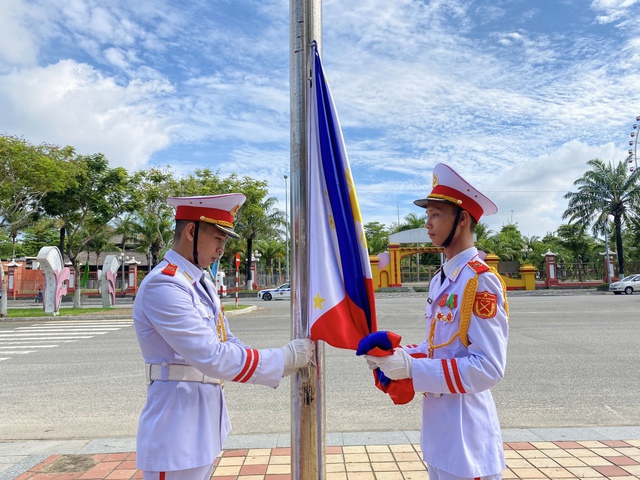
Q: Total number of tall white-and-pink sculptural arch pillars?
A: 2